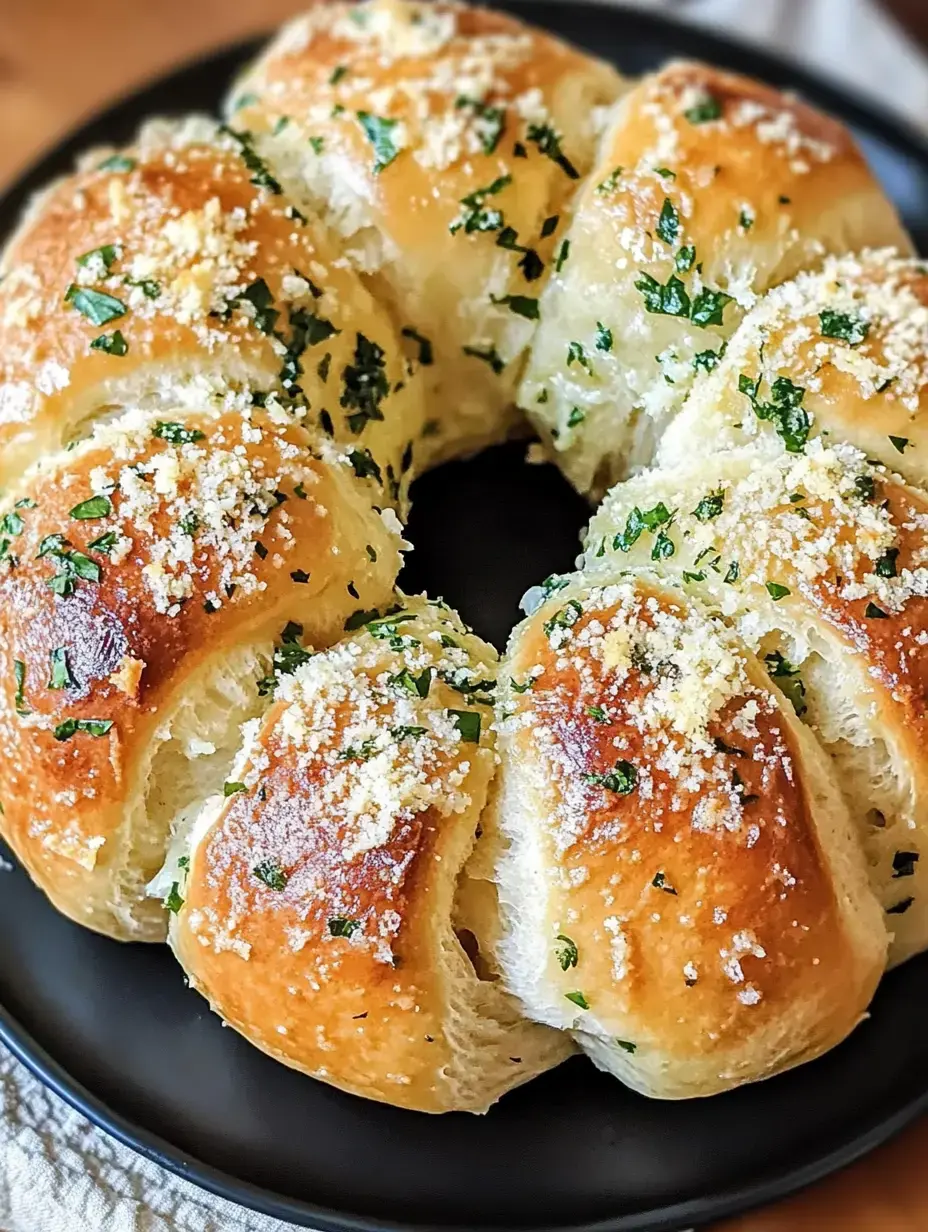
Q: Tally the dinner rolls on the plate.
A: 8